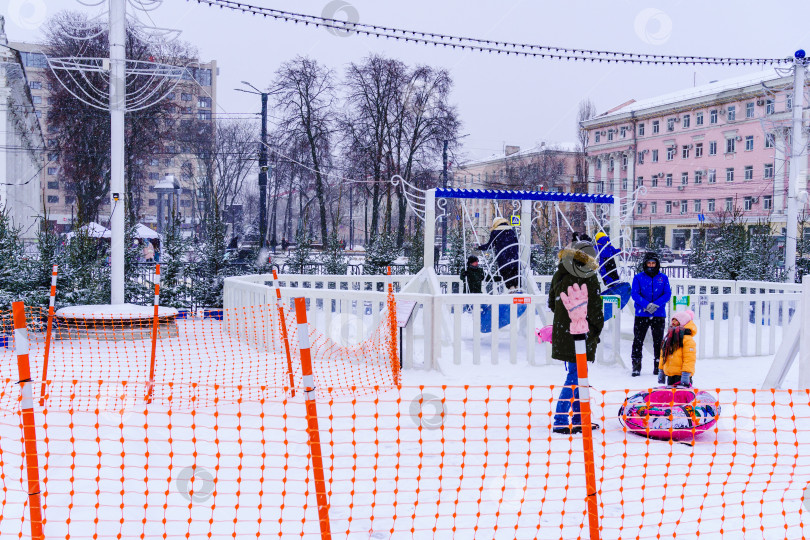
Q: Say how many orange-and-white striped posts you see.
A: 7